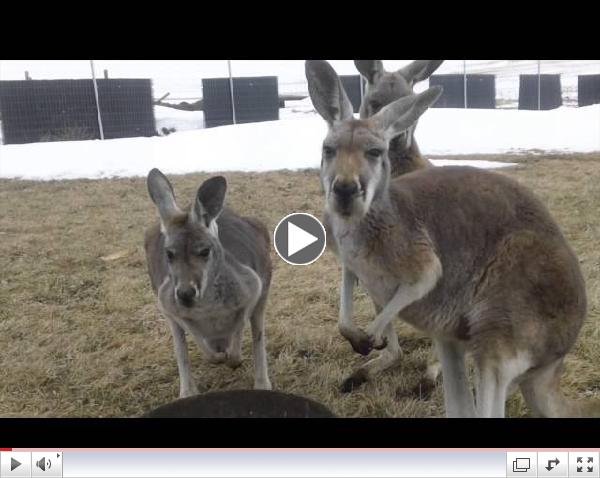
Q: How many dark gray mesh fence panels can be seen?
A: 6